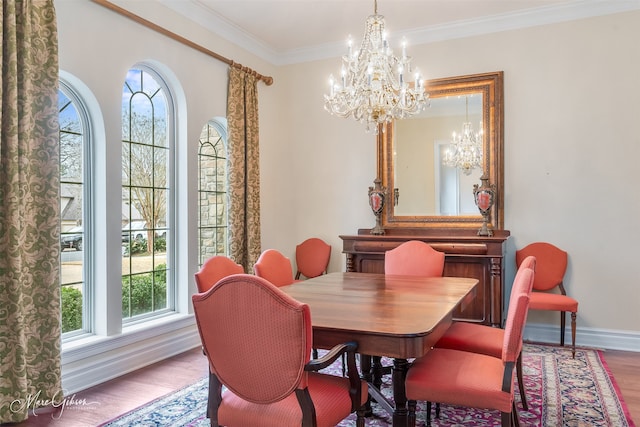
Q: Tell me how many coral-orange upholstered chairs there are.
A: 8